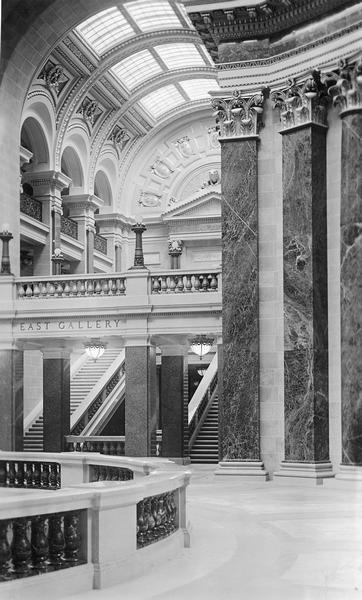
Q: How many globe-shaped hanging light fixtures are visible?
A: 2